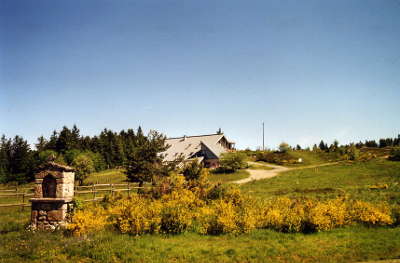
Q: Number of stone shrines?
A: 1